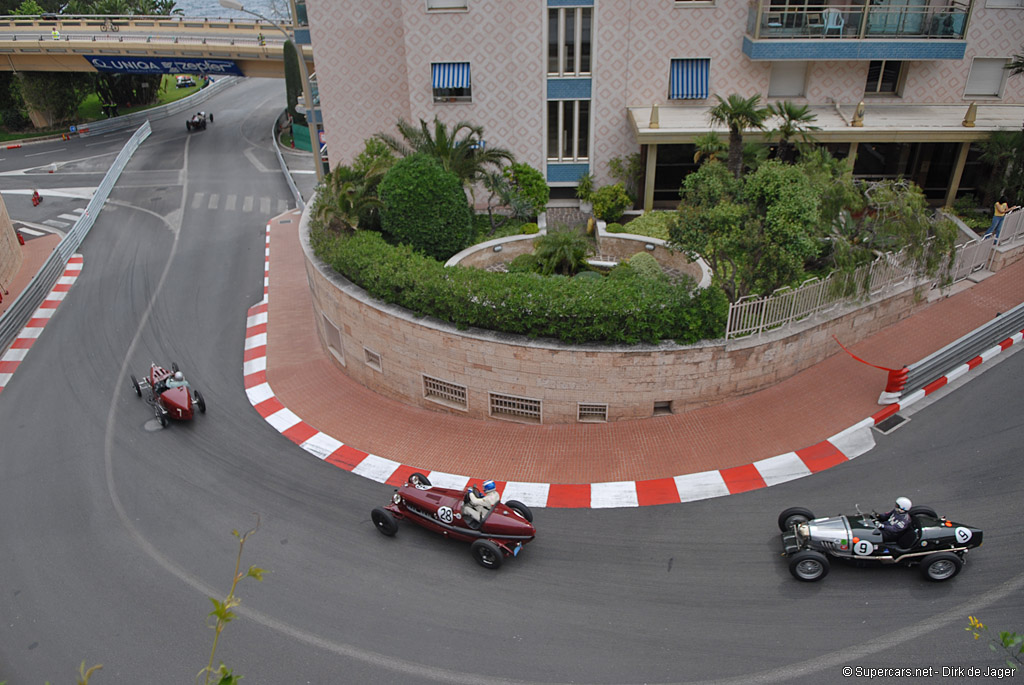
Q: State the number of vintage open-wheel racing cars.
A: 4